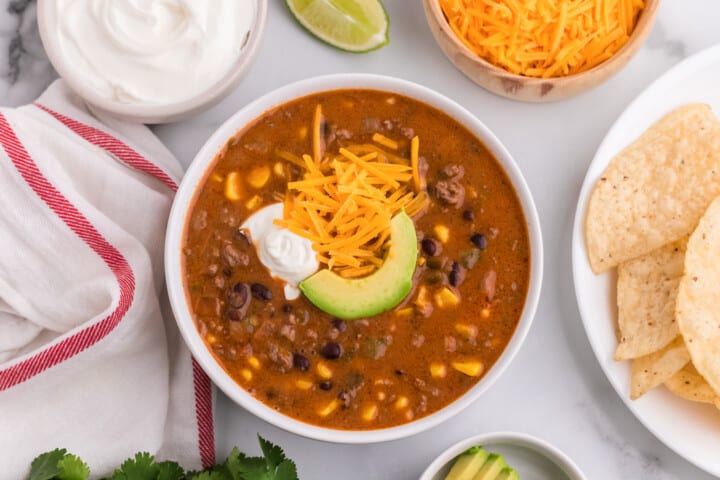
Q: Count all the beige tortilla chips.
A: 5